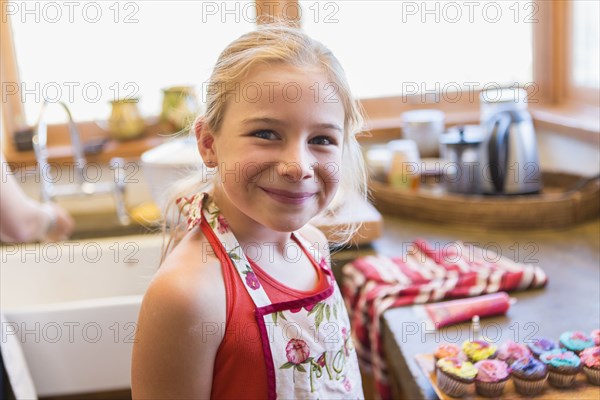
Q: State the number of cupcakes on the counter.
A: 11